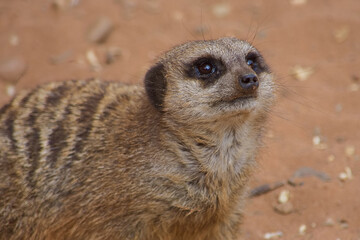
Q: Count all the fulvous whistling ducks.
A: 0